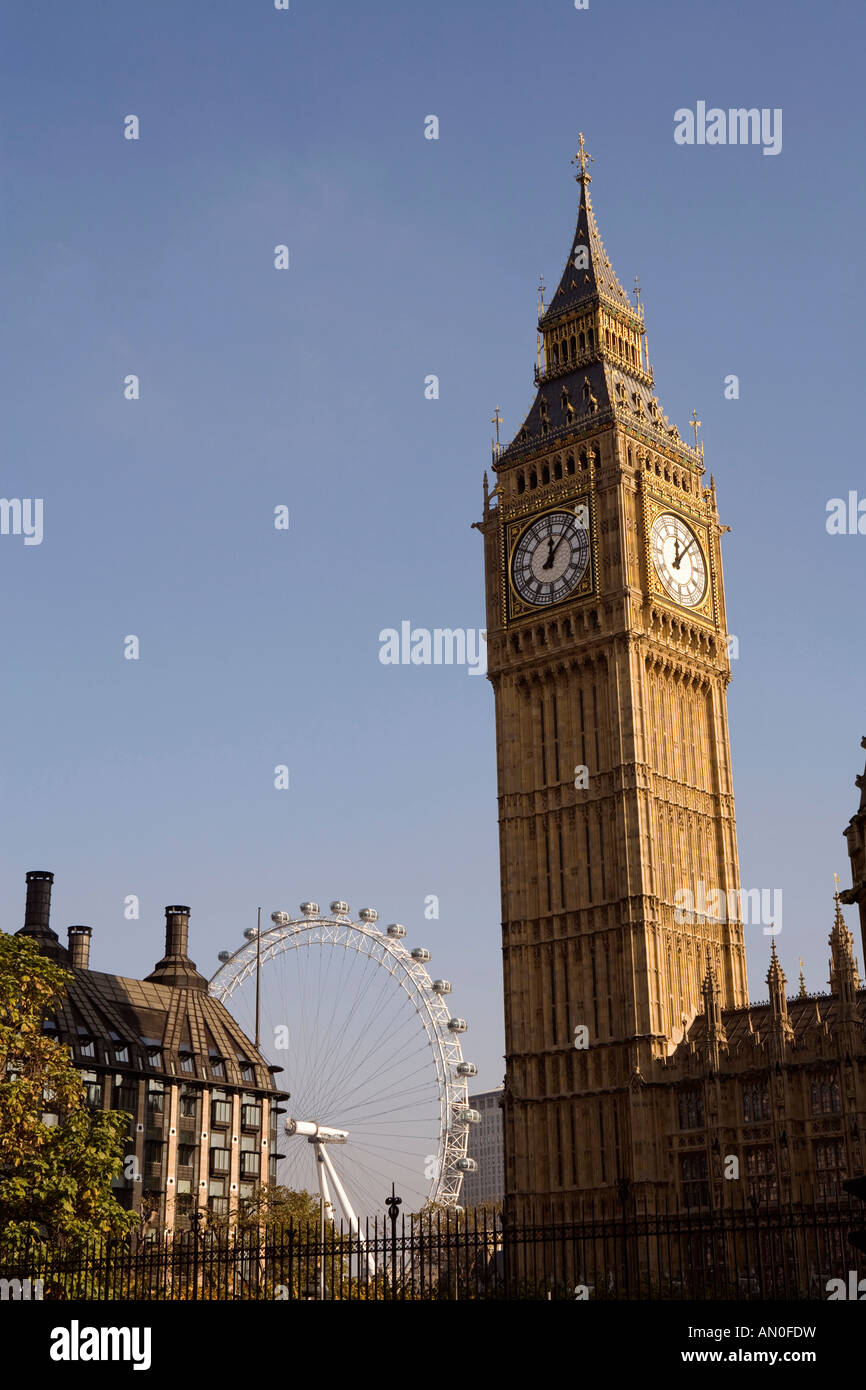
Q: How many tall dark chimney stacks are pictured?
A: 3